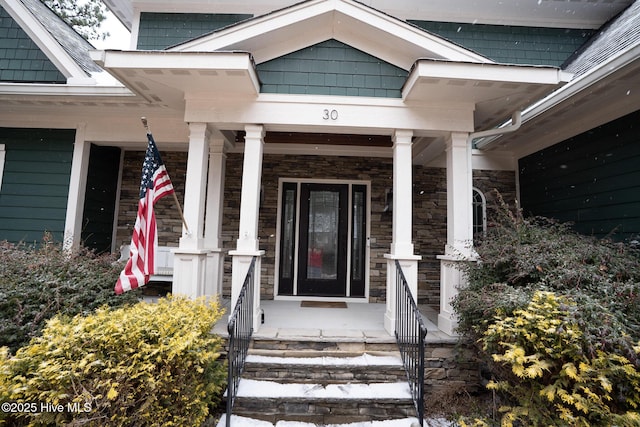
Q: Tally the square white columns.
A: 5